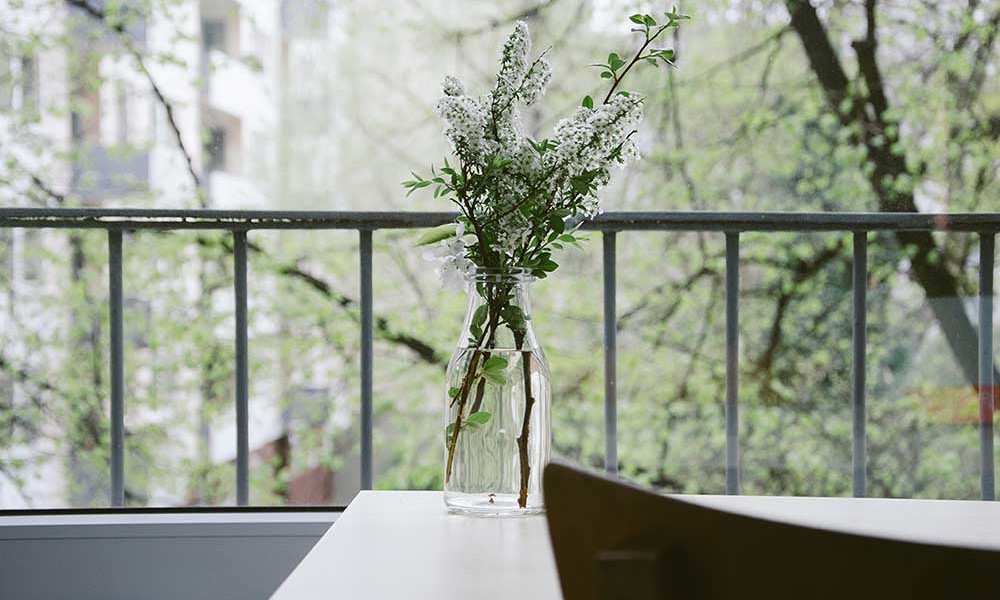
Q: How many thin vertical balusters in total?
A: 7